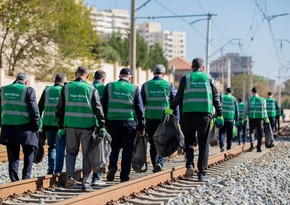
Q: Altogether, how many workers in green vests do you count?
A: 12